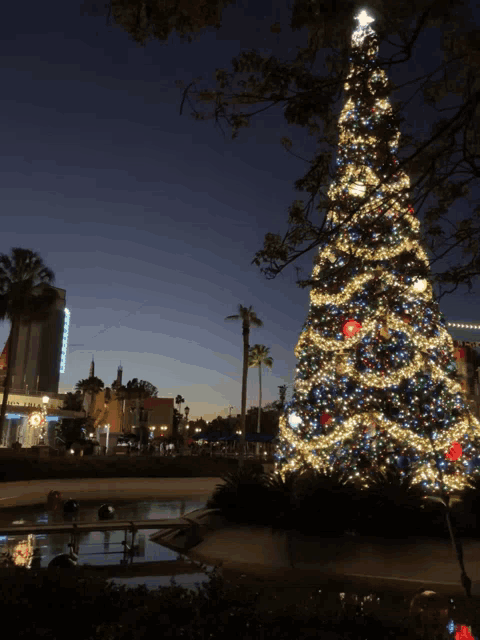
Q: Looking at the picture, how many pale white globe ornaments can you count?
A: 3